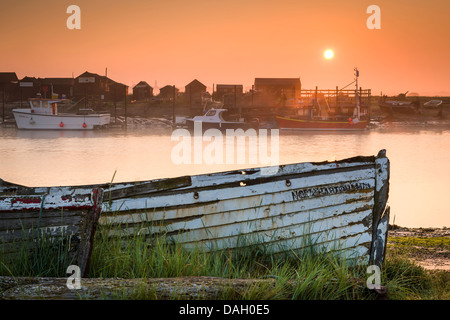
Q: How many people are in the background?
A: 0